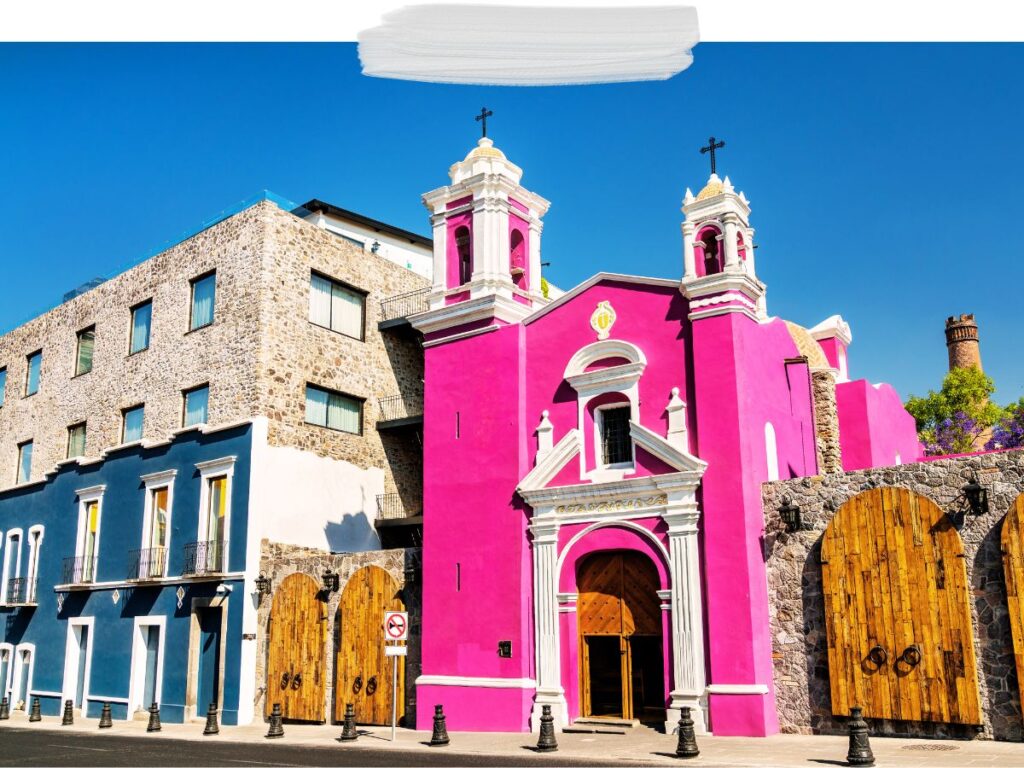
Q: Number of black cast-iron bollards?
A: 12